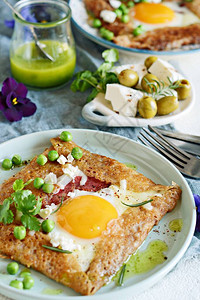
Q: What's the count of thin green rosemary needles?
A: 4